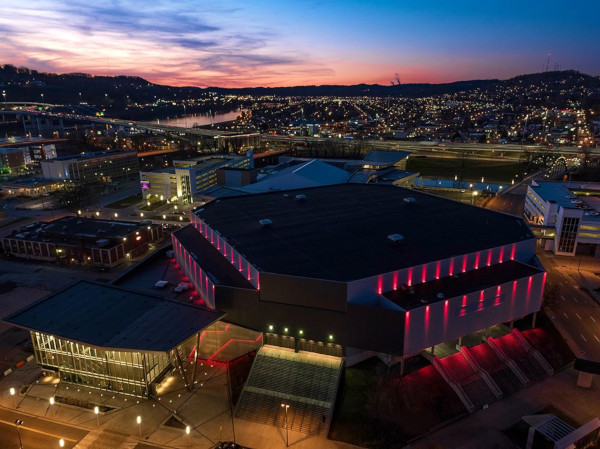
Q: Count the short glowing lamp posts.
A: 6